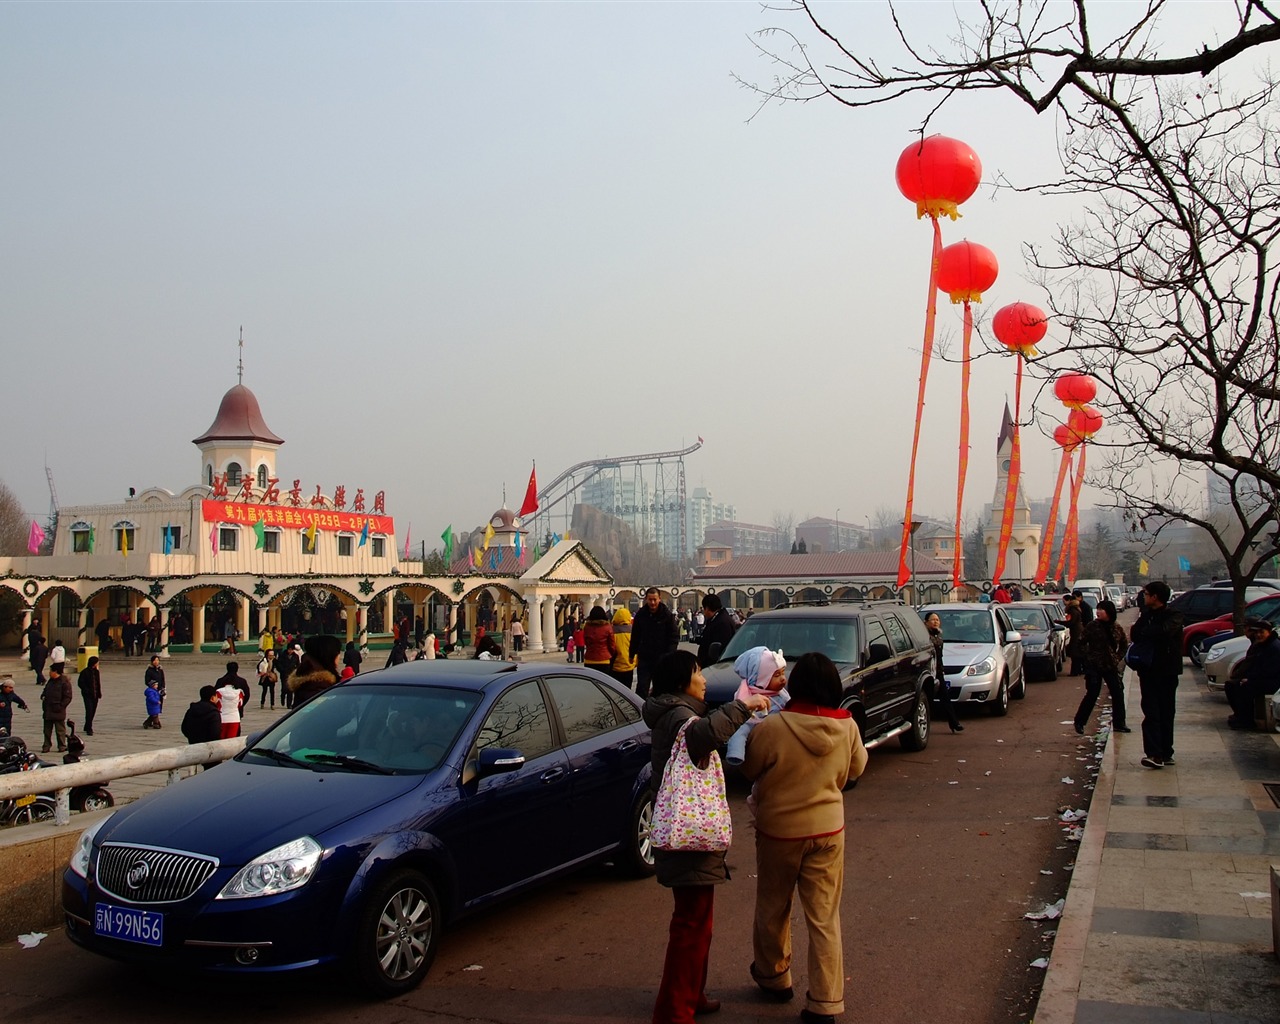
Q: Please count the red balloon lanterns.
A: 6